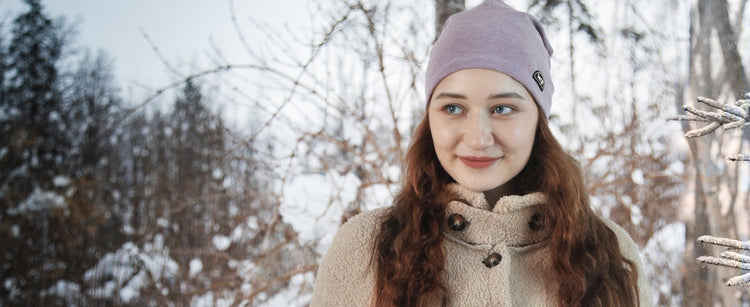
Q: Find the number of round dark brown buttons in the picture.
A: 3